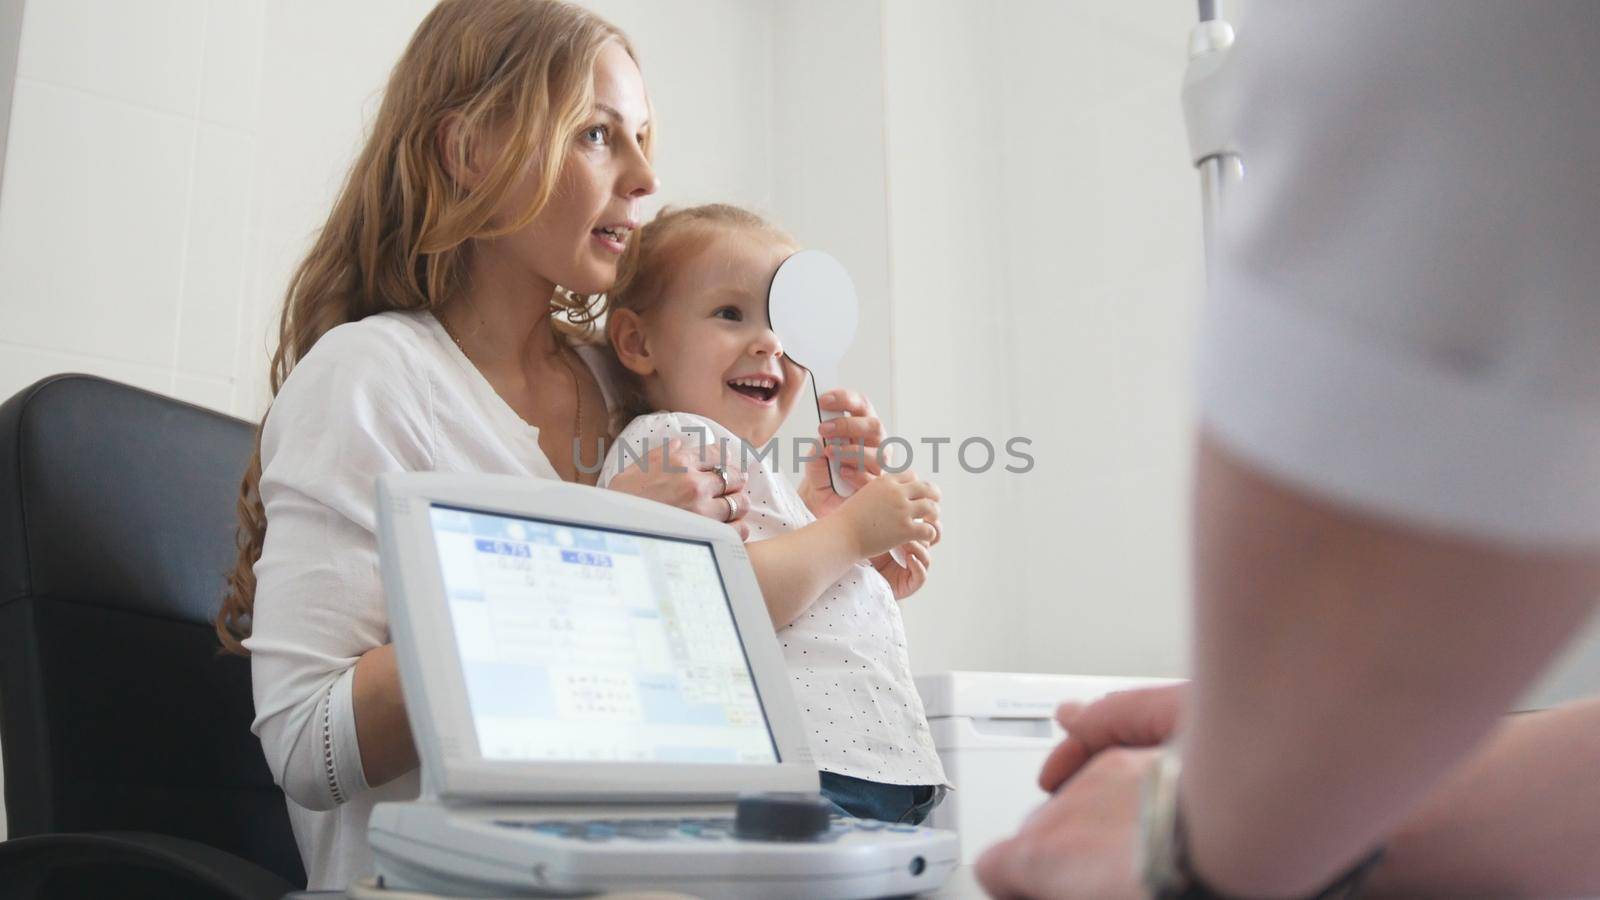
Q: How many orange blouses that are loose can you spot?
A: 0